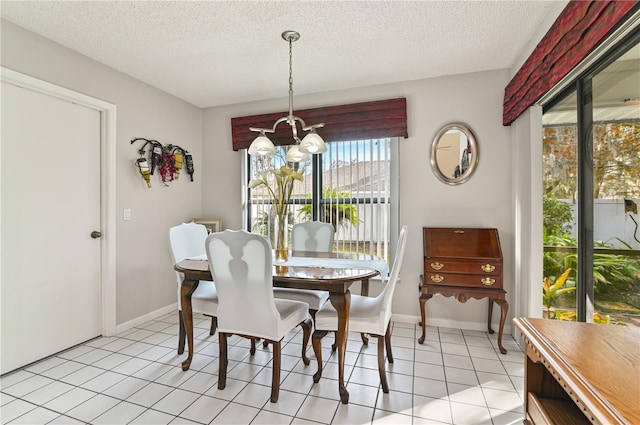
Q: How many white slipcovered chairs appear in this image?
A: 4